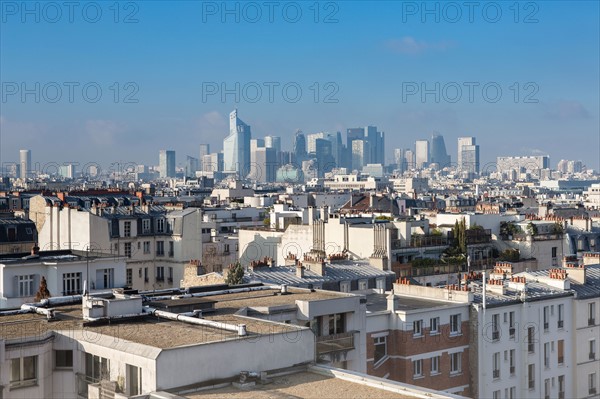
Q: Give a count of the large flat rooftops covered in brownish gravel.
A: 2